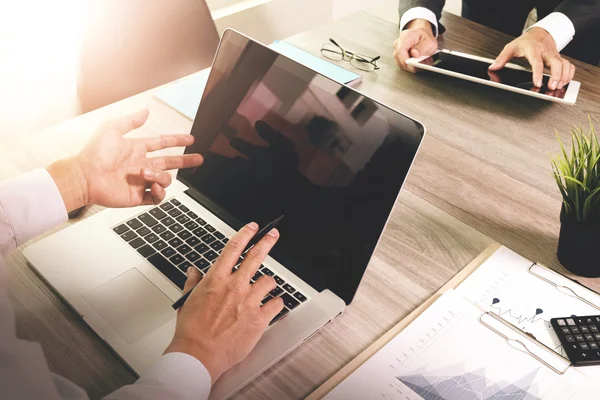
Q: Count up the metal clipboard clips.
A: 2